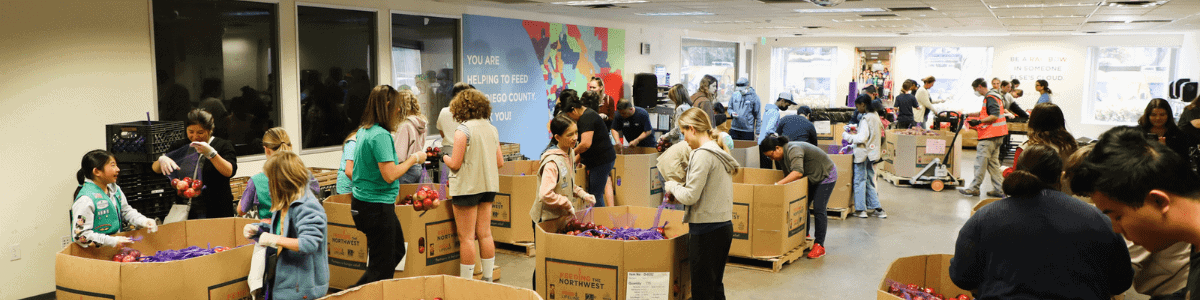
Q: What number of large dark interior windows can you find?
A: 3